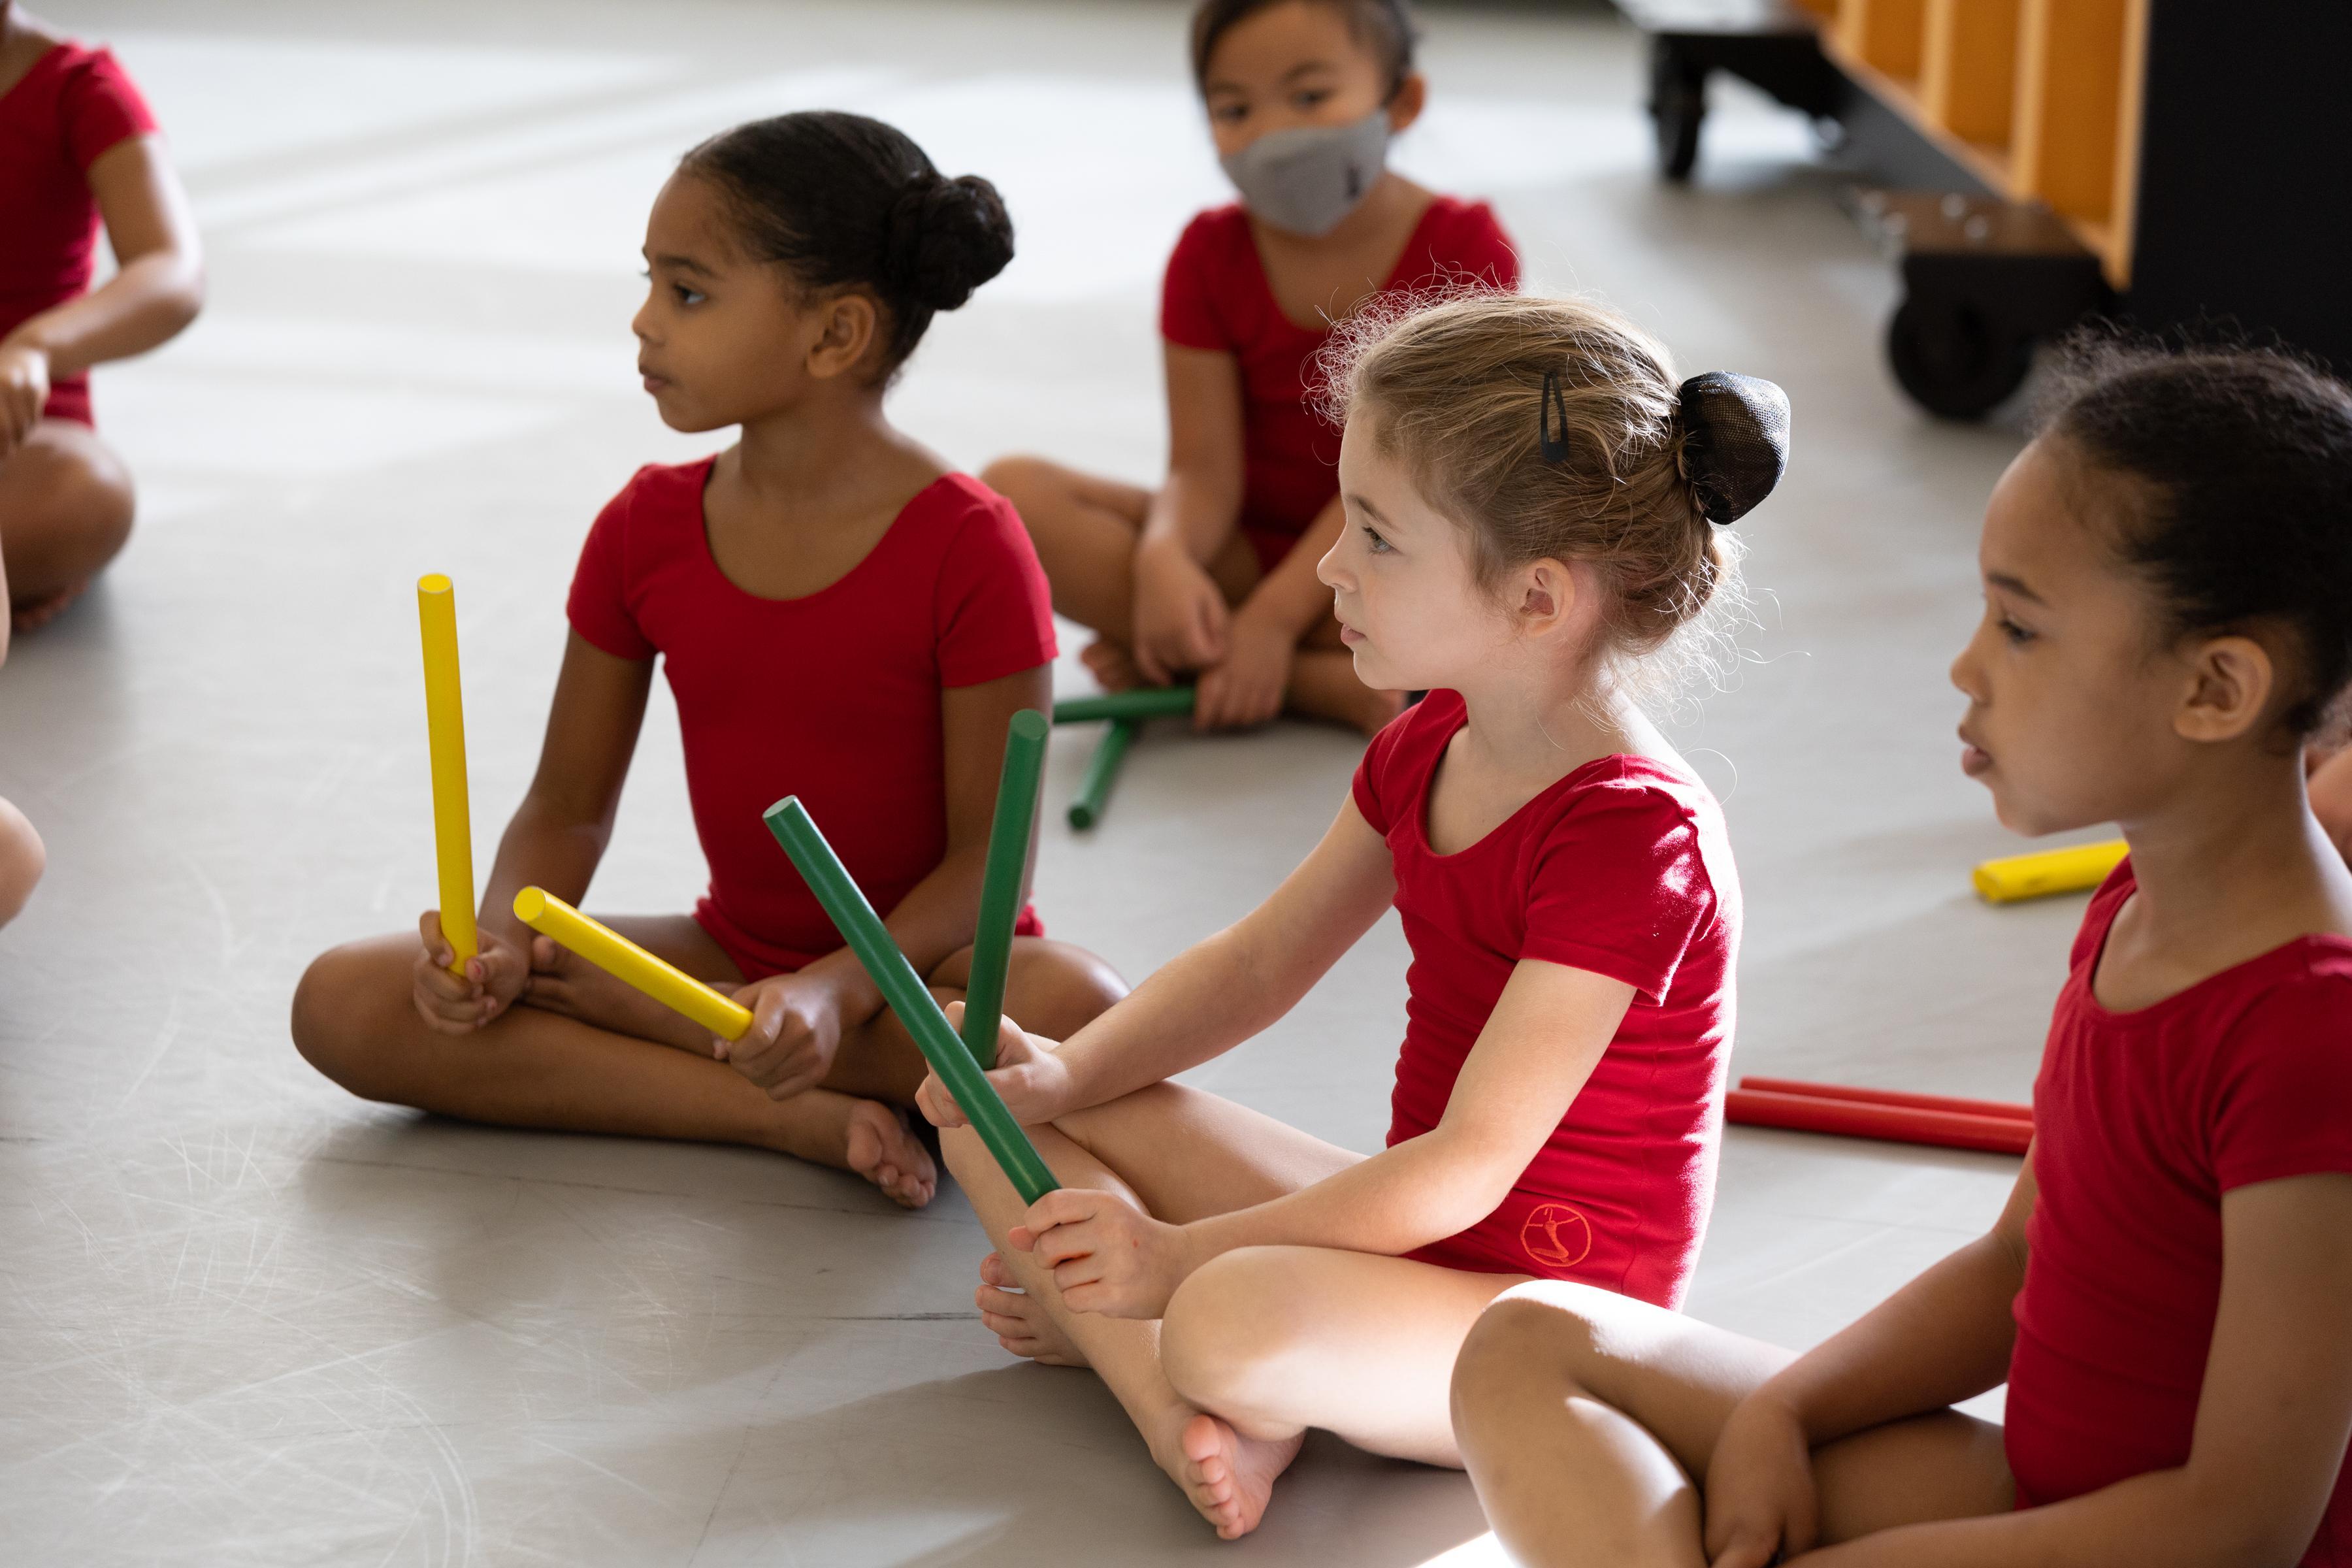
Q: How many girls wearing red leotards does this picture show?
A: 5